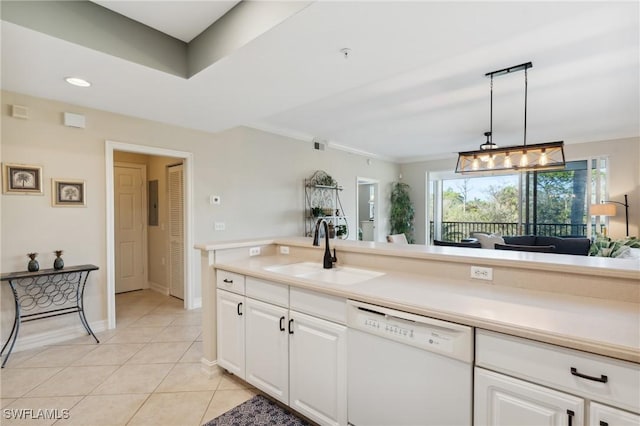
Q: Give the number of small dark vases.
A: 2